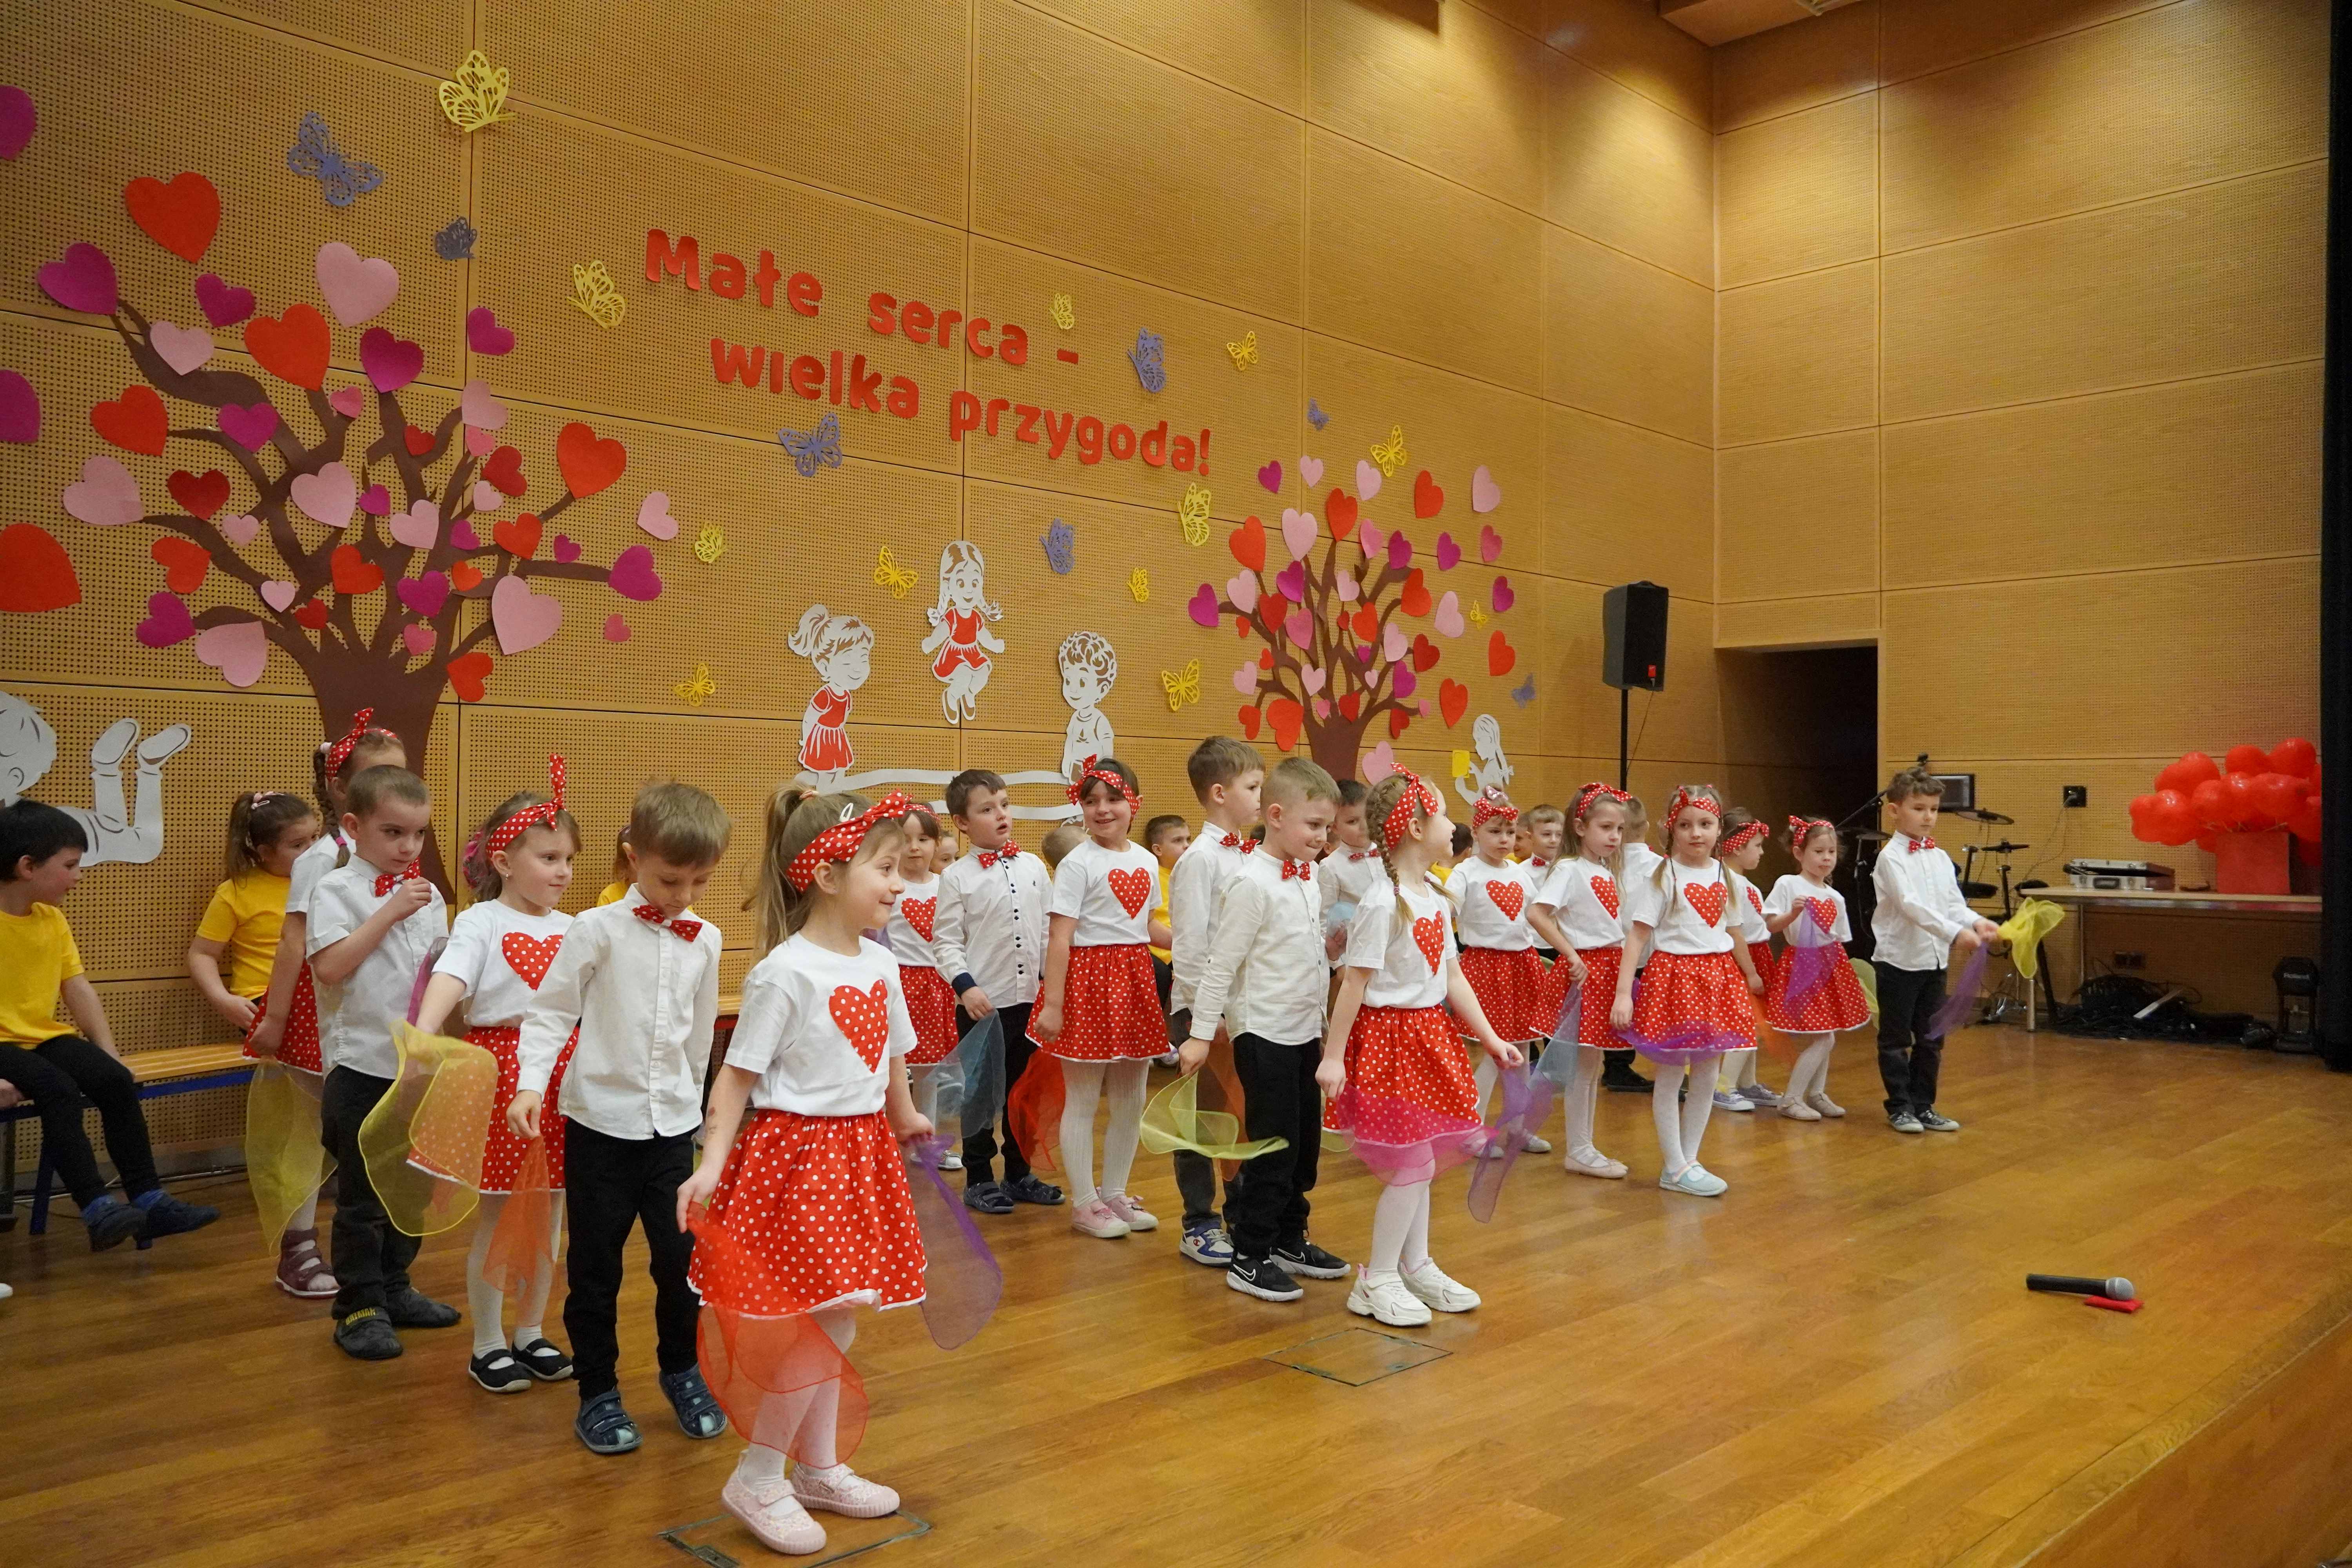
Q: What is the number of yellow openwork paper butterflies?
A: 12